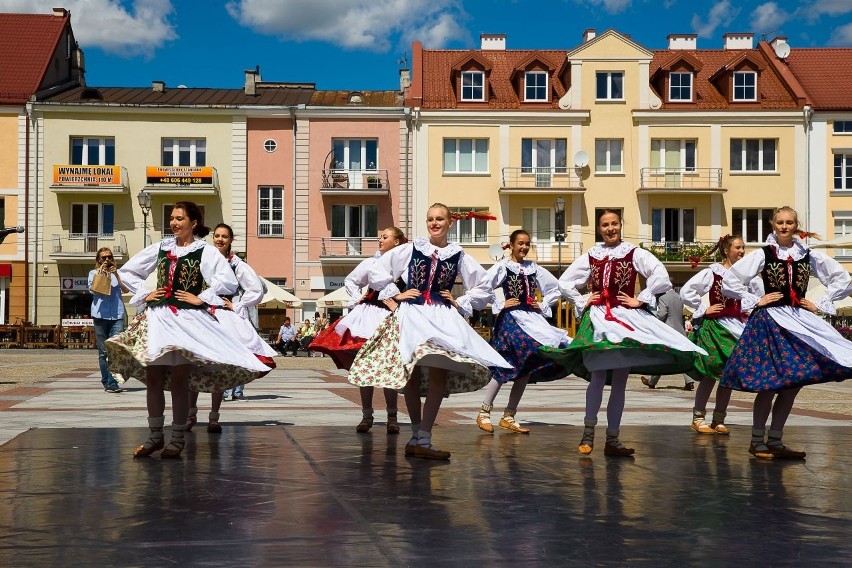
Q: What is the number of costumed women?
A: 8